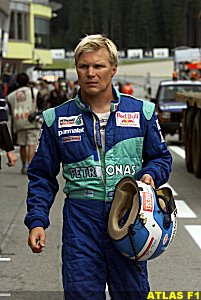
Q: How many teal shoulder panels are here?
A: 2